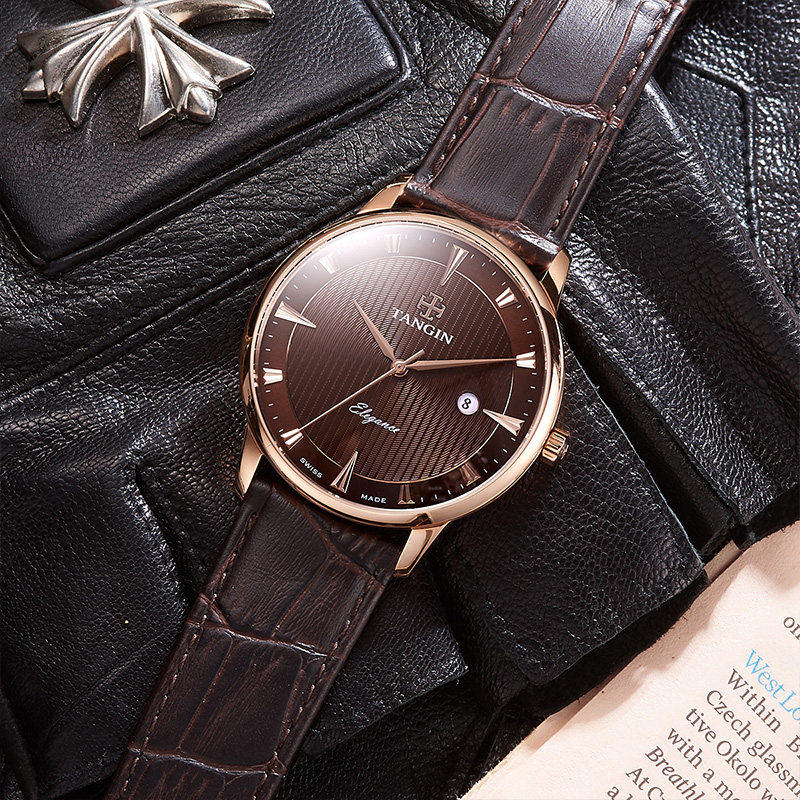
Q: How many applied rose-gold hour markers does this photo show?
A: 12